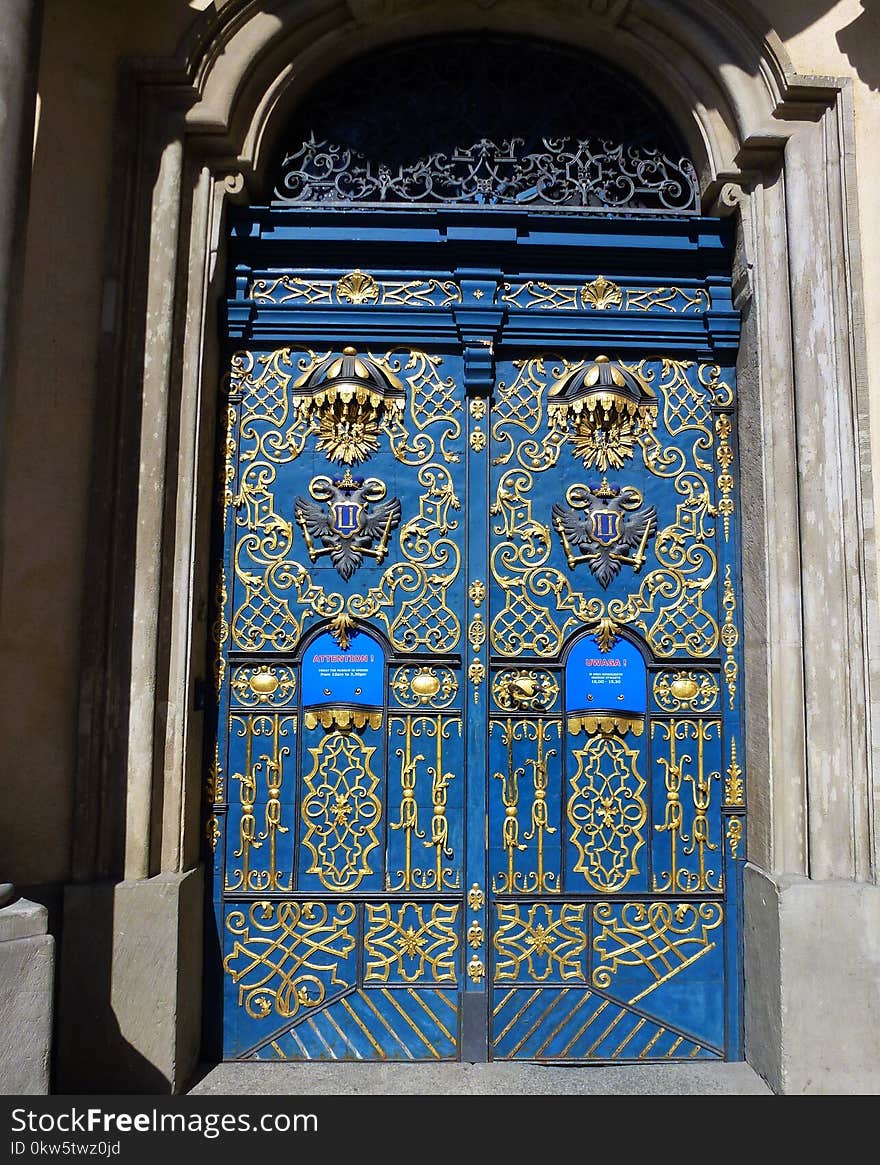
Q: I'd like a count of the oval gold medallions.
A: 4